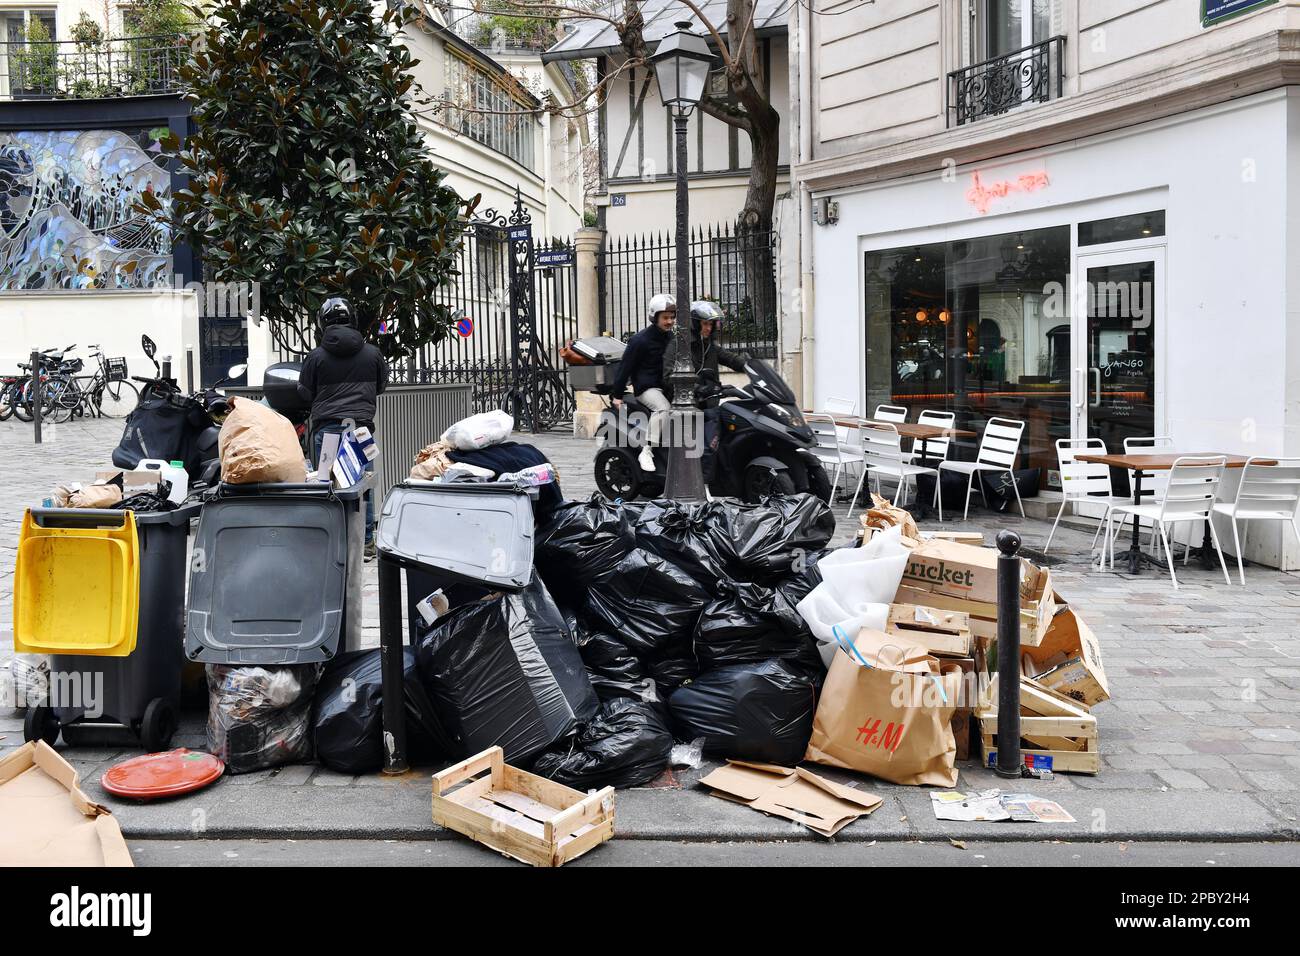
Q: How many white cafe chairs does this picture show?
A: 10